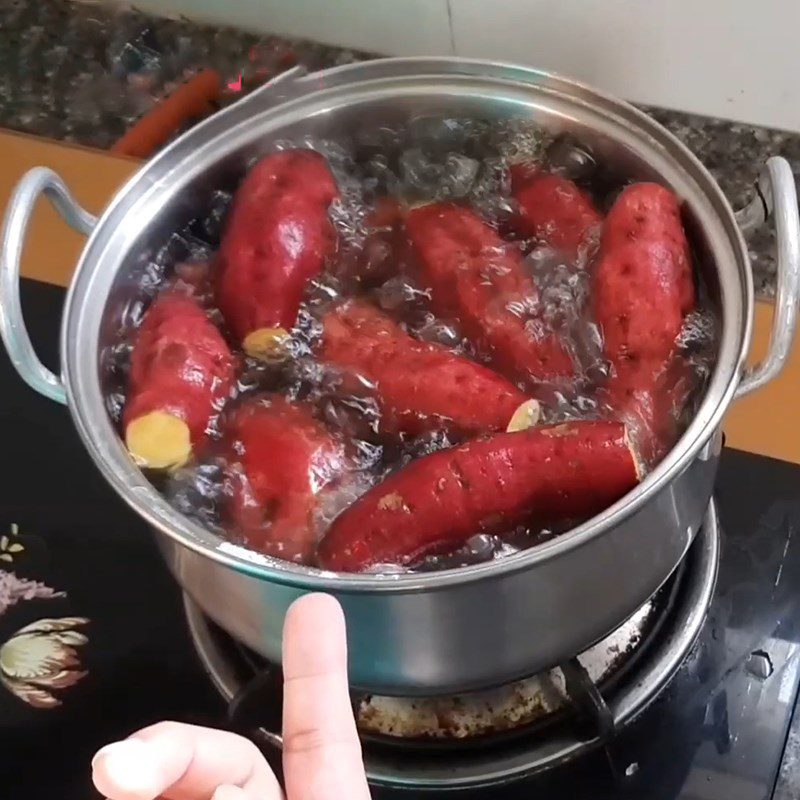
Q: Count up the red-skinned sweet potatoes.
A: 8